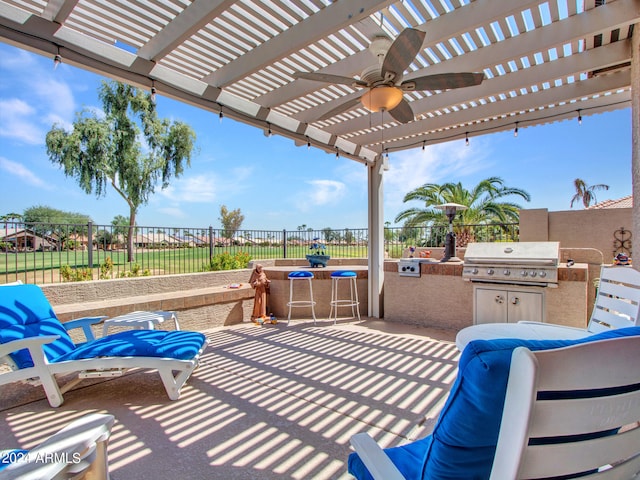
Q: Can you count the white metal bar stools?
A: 2